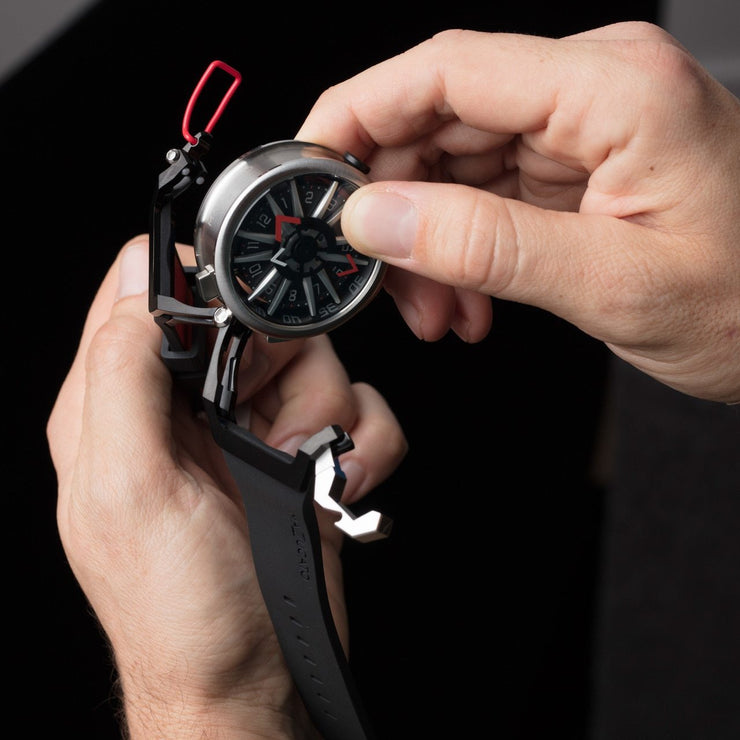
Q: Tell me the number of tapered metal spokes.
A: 12